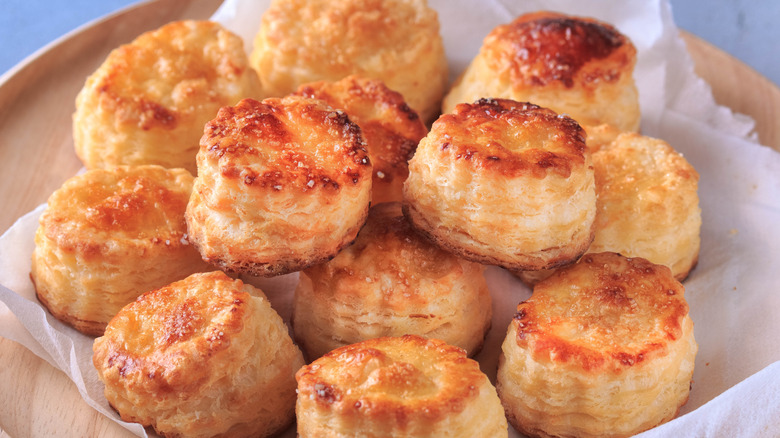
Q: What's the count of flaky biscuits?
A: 12